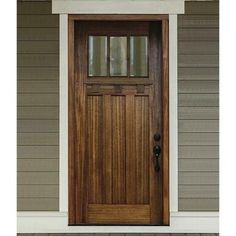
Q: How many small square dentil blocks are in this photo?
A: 3